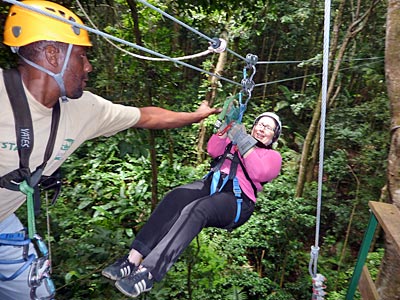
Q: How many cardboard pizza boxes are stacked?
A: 0